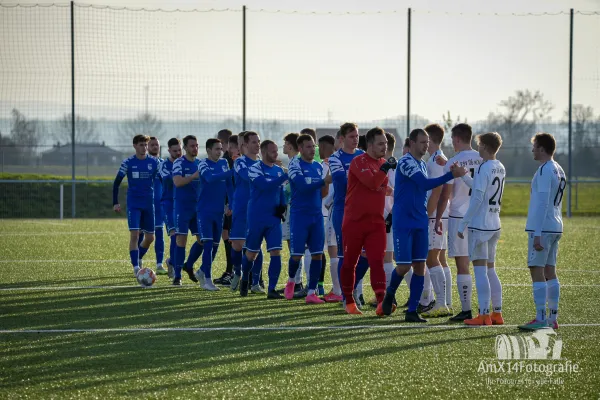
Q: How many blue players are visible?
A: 10